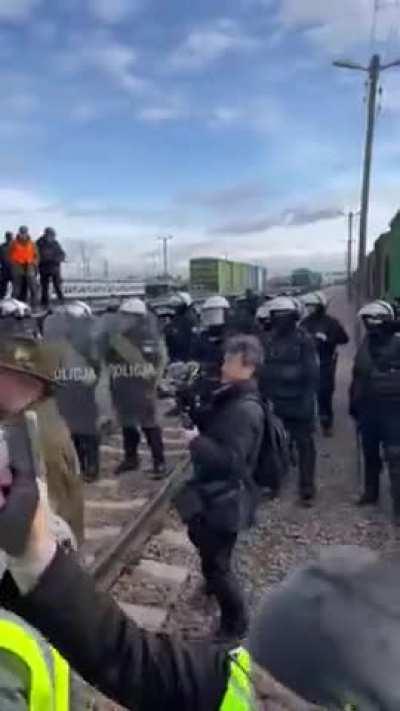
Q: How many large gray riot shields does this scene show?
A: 2